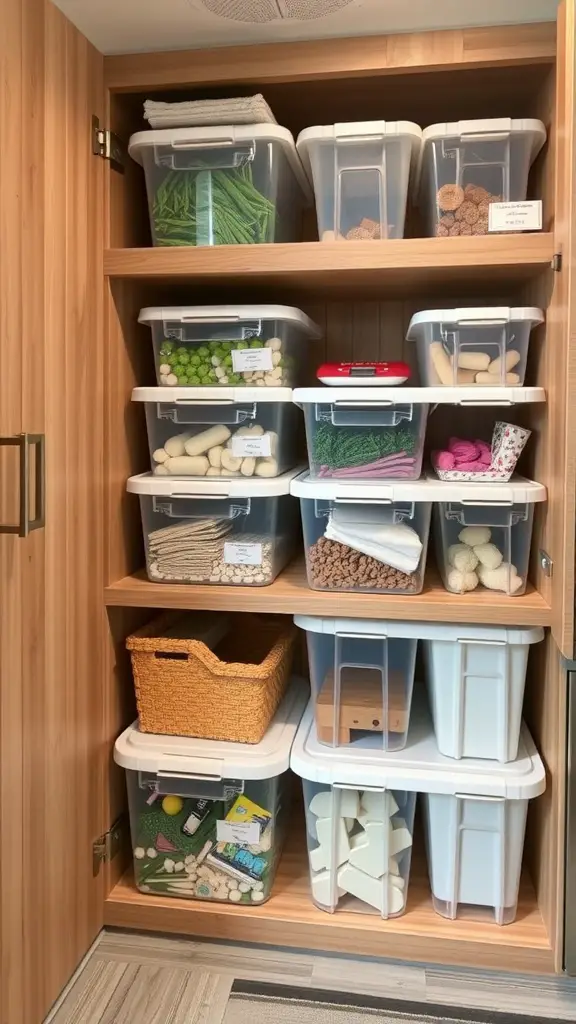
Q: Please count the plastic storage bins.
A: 15